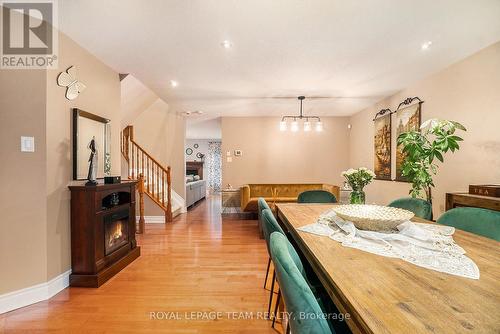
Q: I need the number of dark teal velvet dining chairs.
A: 6